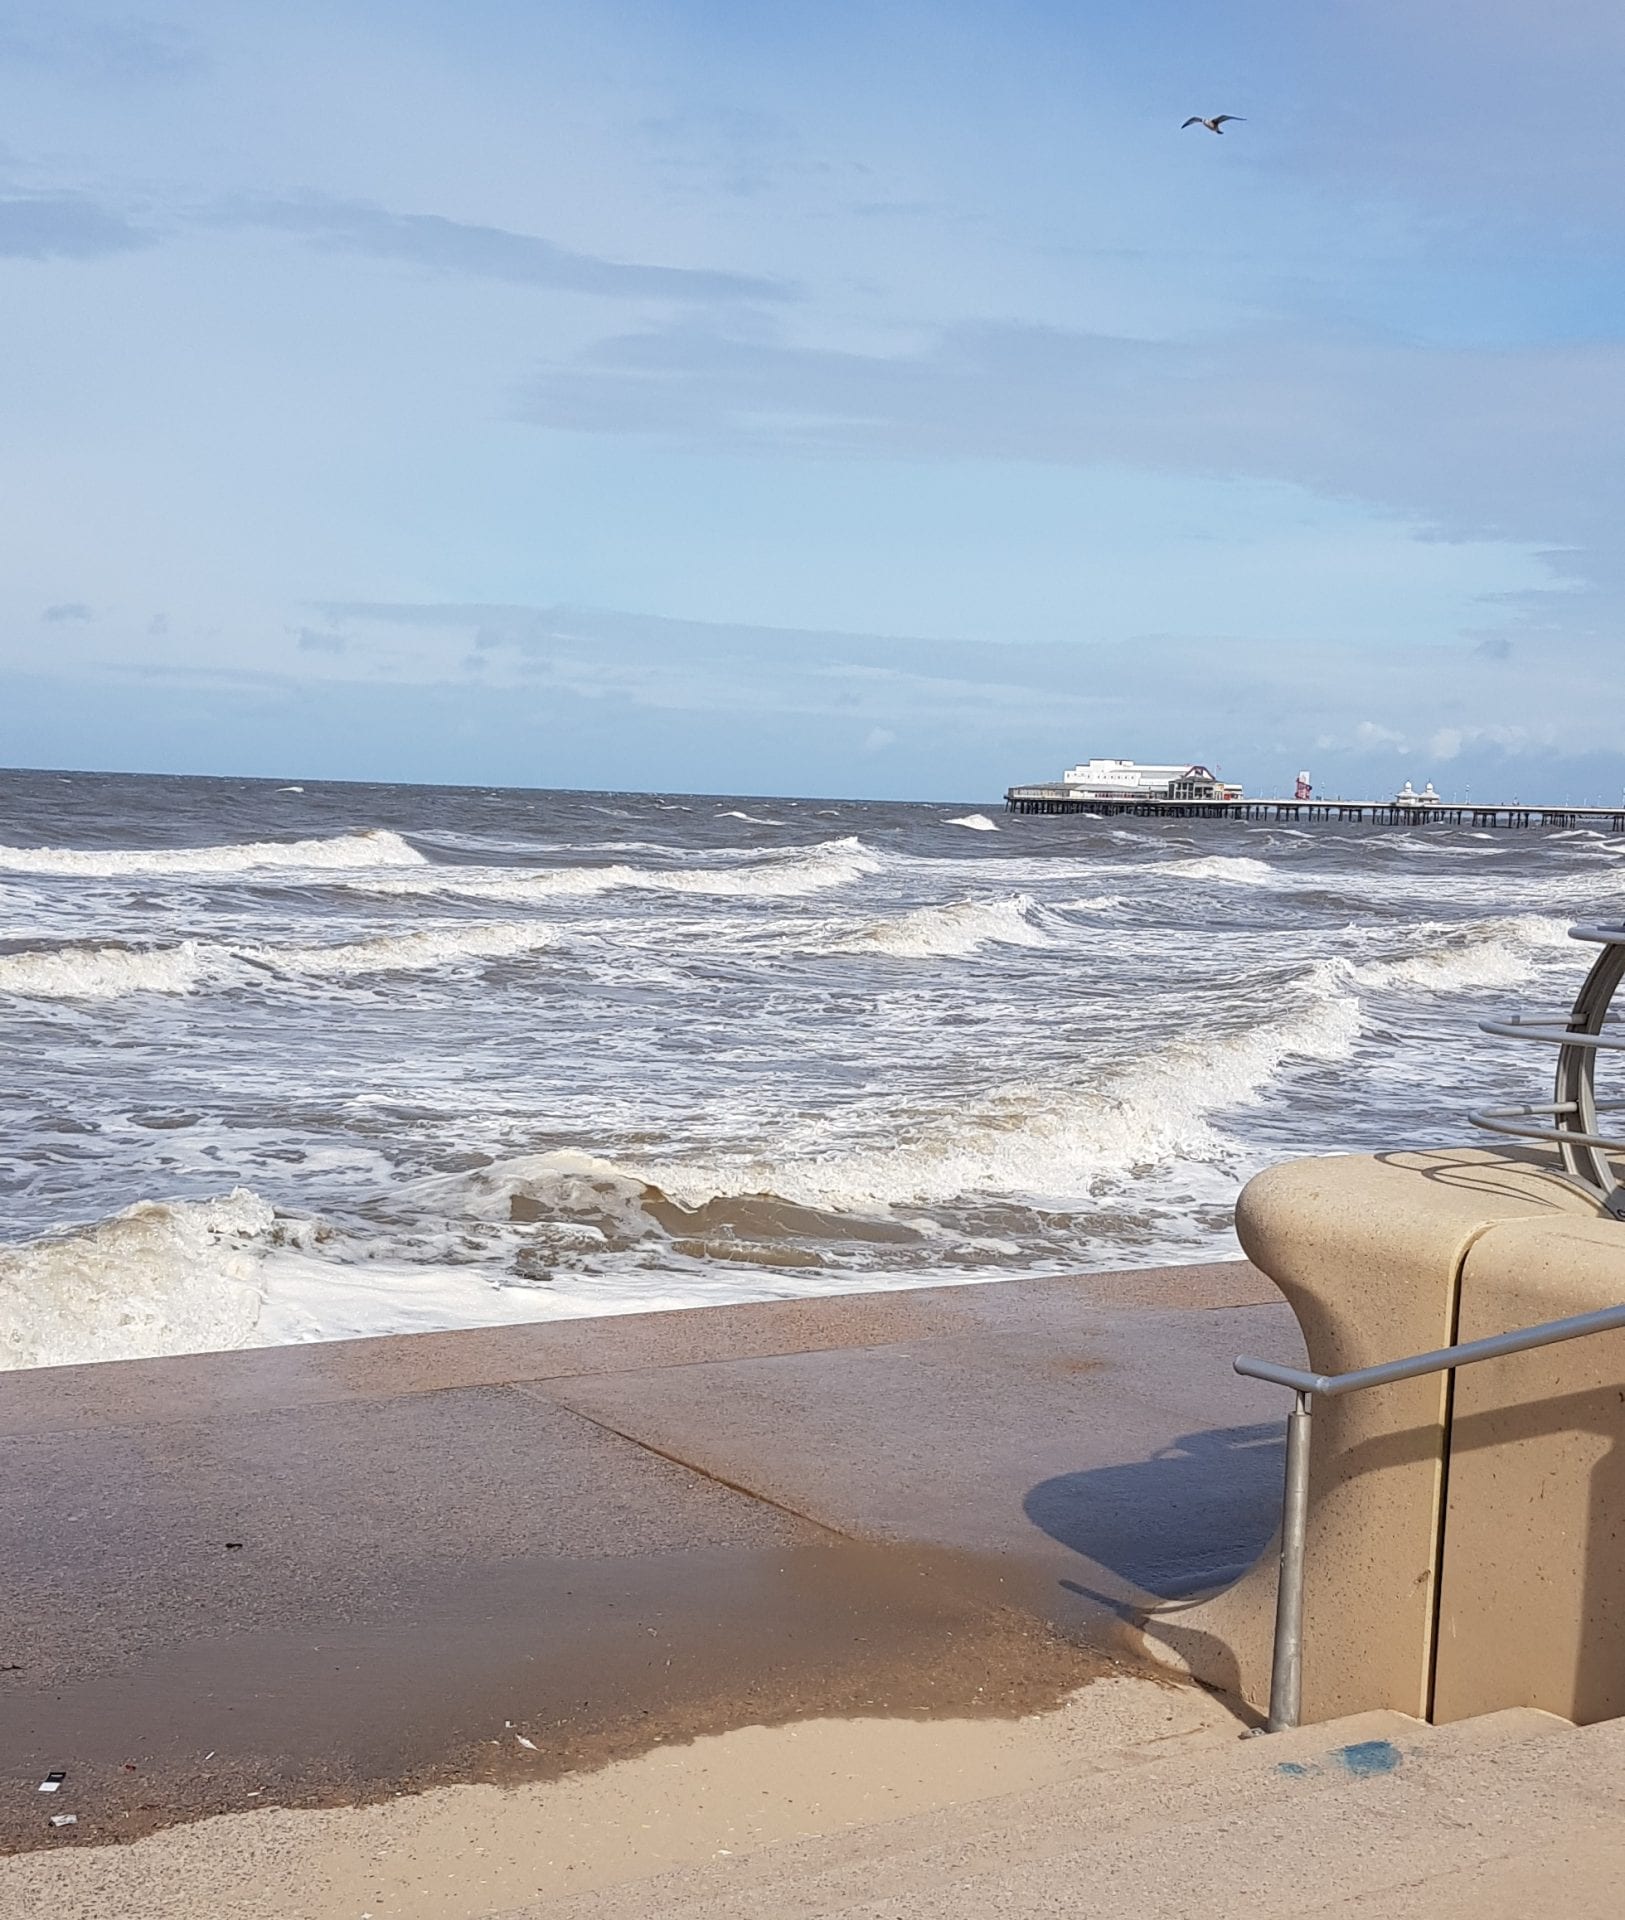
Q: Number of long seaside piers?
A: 1